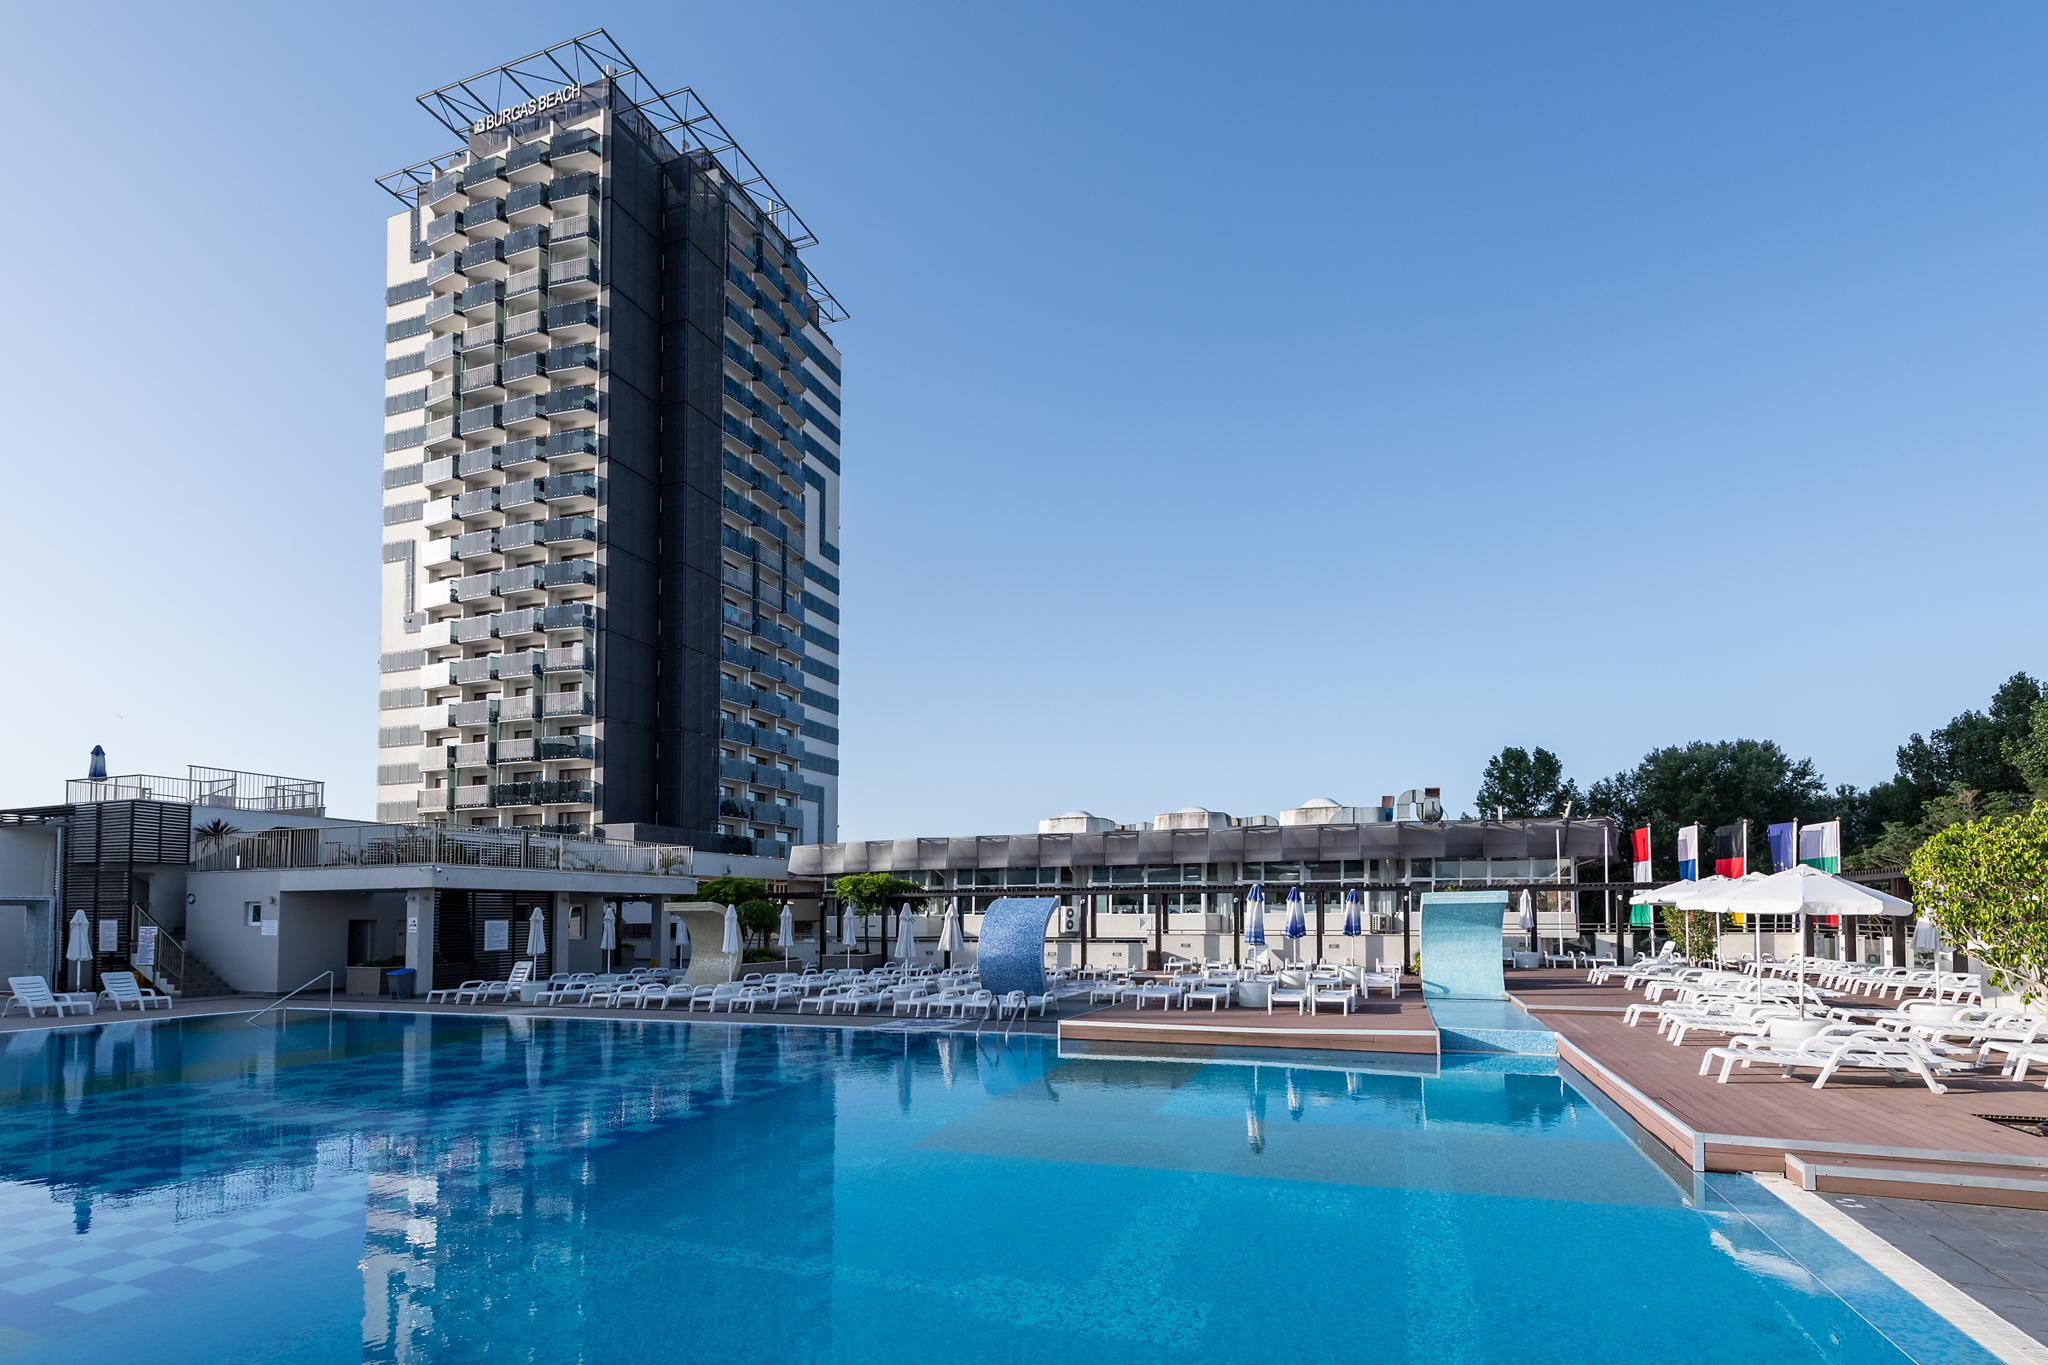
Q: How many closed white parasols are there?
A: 11